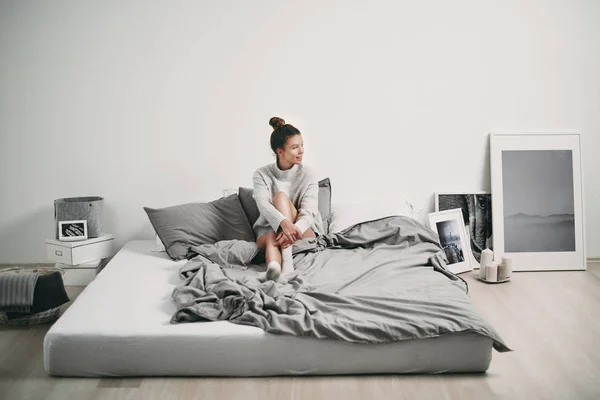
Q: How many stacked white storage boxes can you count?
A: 2